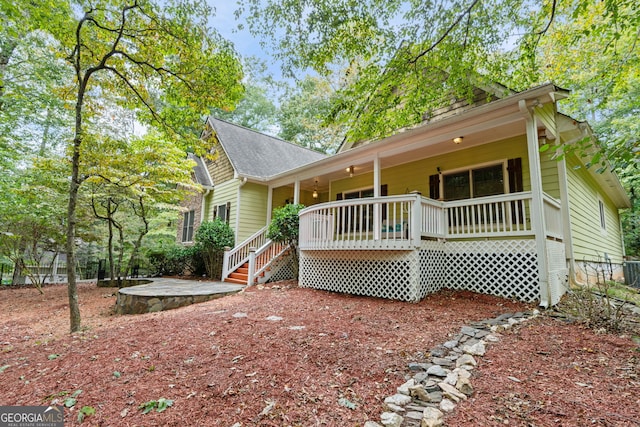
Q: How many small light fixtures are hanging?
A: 3